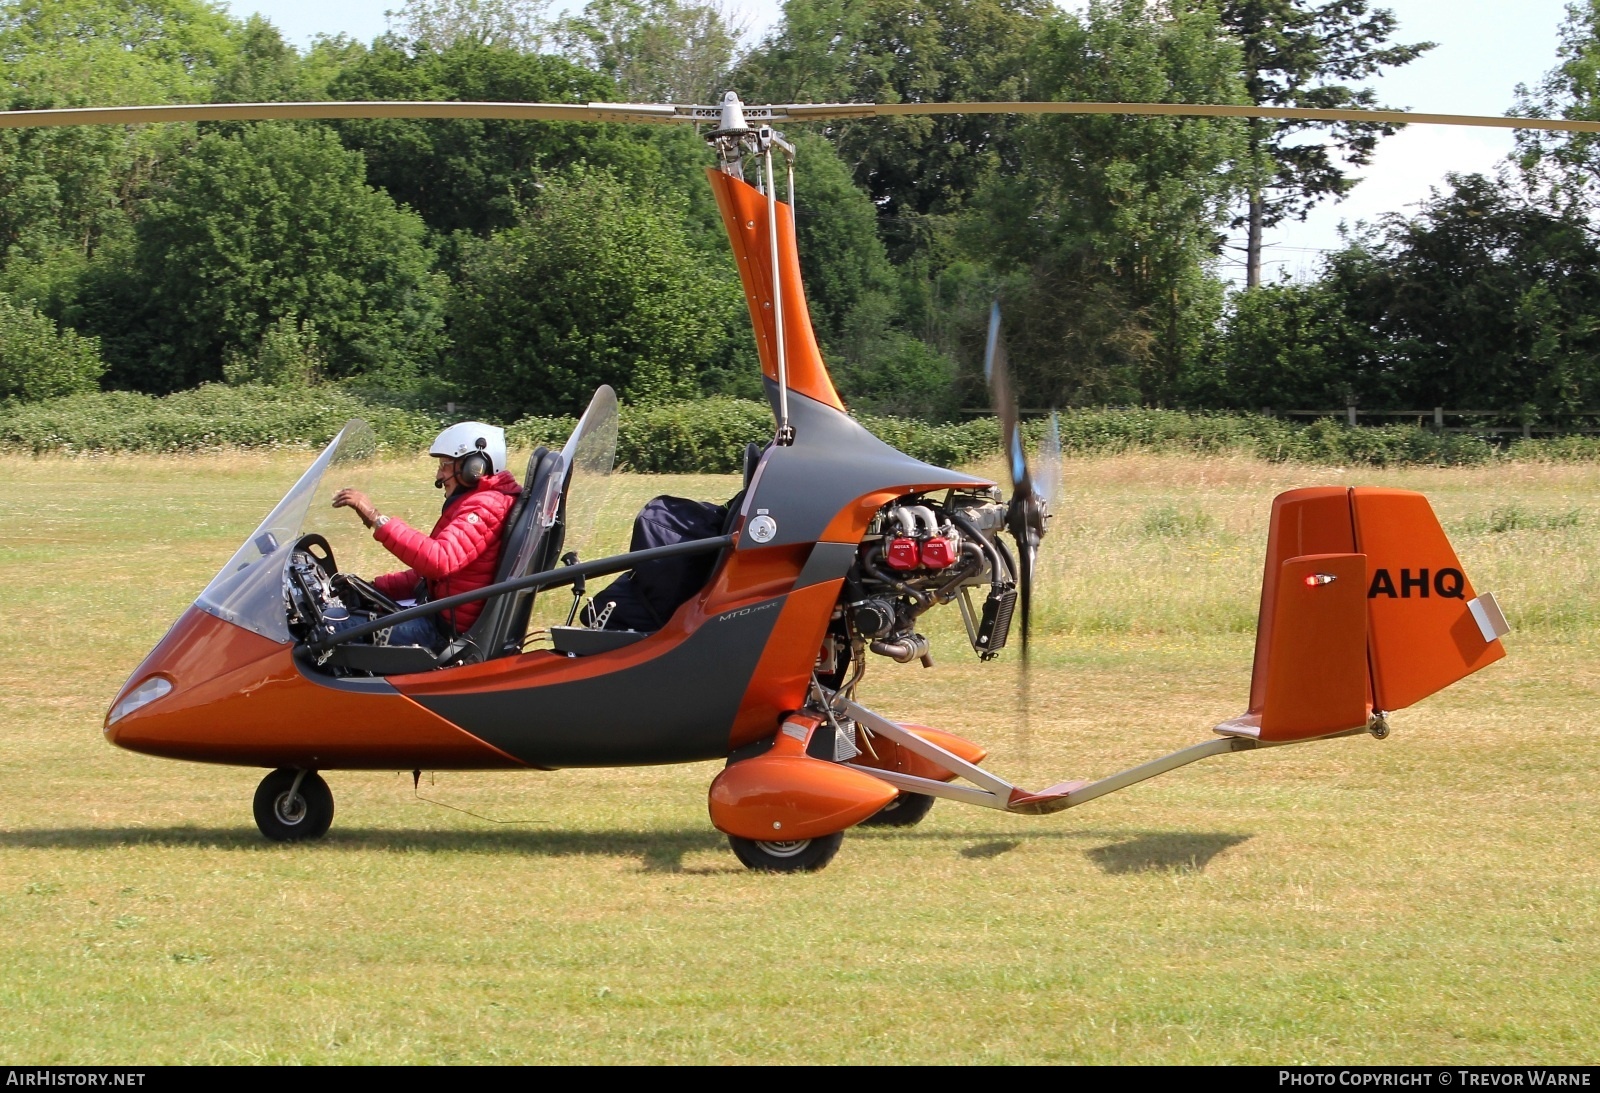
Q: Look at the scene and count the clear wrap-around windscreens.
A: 2